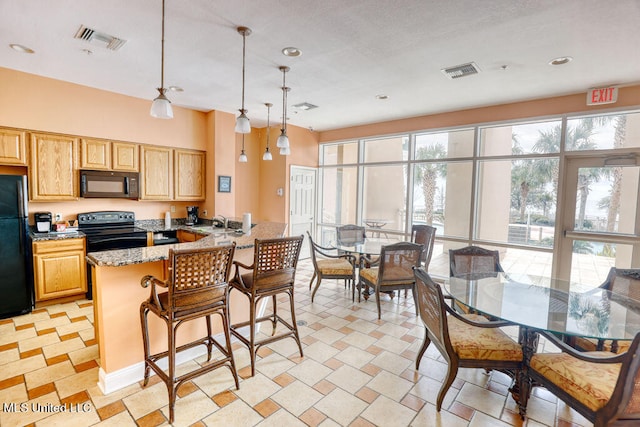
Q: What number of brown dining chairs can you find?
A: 8